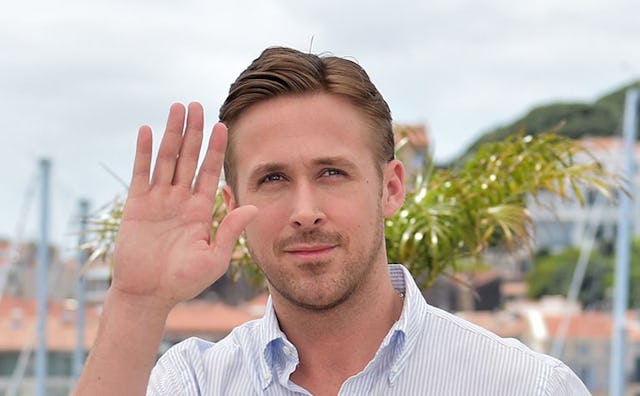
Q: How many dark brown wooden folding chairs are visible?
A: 0